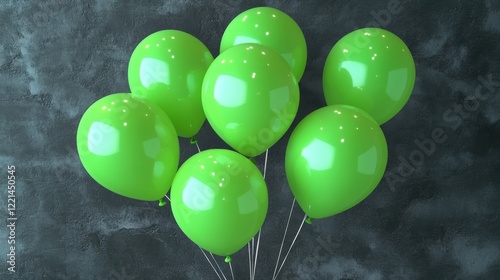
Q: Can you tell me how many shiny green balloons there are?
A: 7